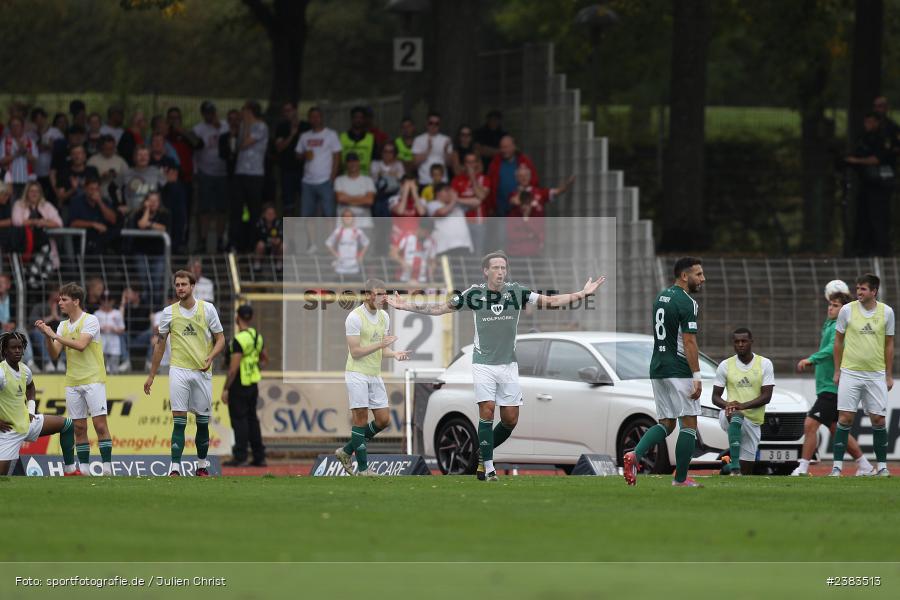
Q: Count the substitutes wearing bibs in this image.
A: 6